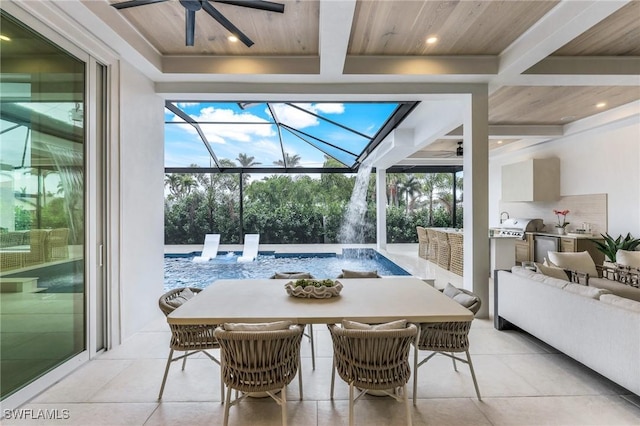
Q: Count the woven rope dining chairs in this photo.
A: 6